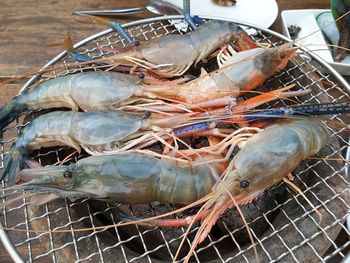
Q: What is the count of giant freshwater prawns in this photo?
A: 6